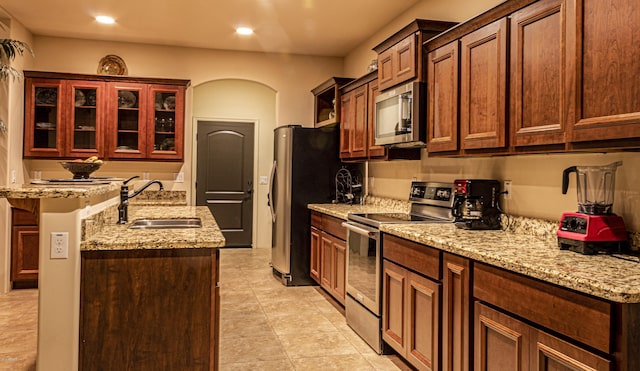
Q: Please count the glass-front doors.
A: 4